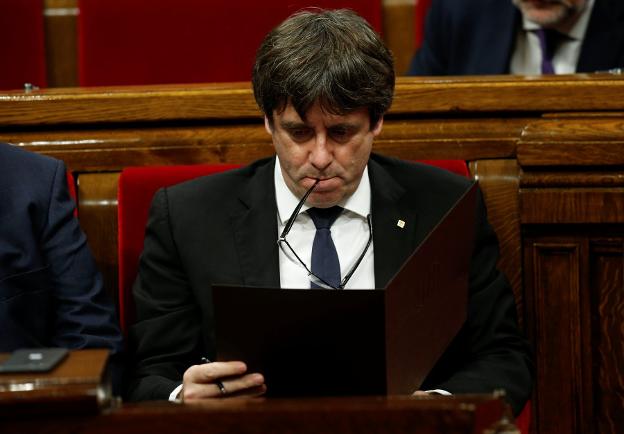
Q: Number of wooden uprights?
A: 4